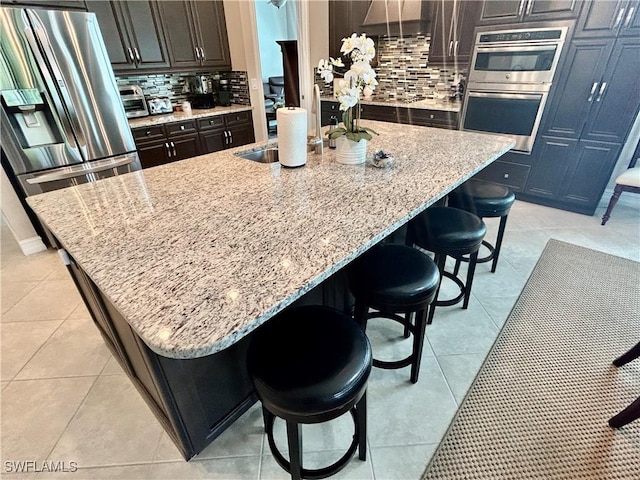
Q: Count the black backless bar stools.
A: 4